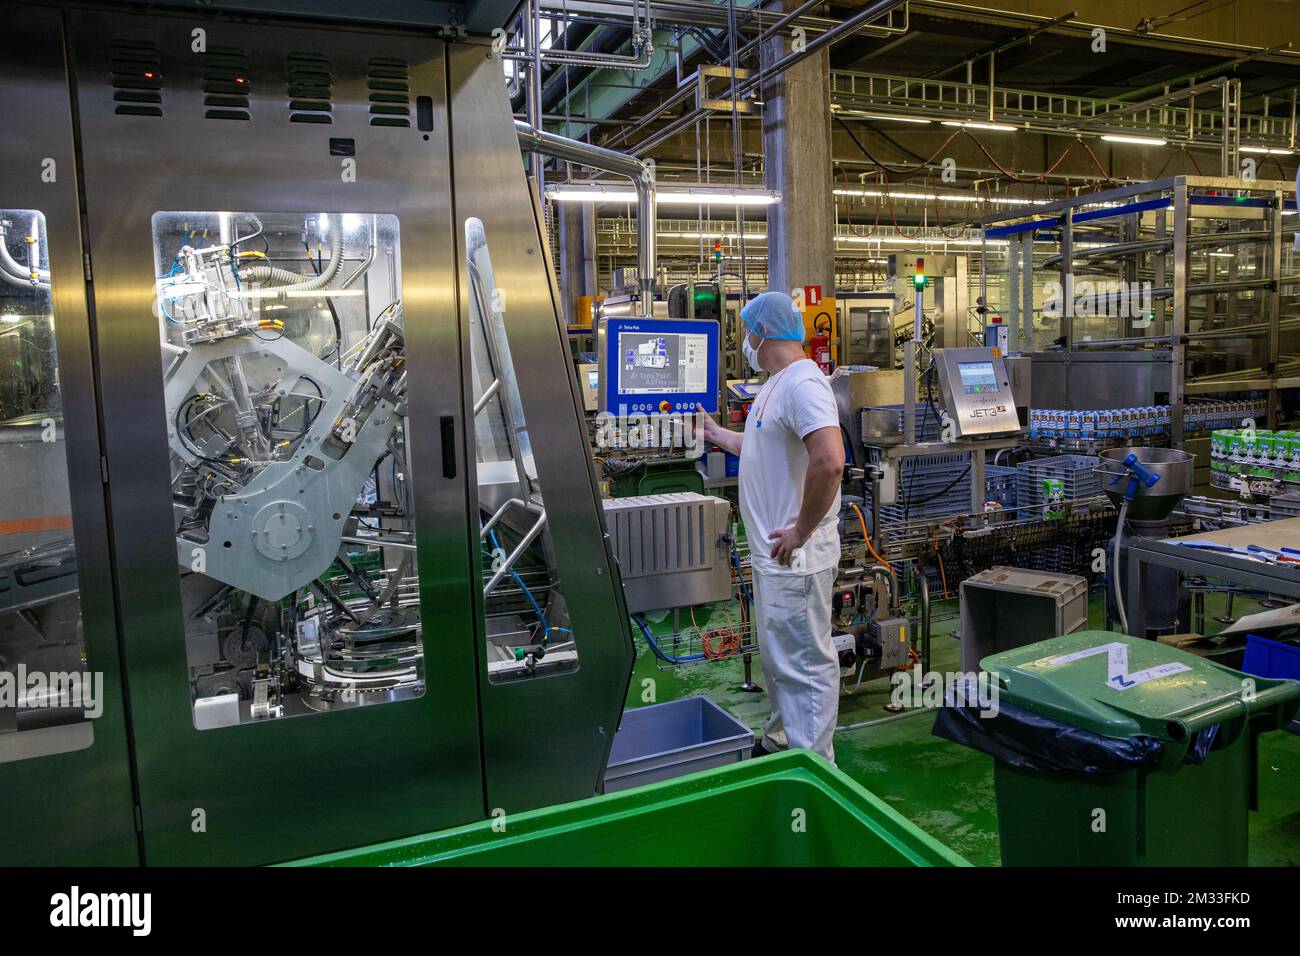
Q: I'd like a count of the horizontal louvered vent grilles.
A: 4